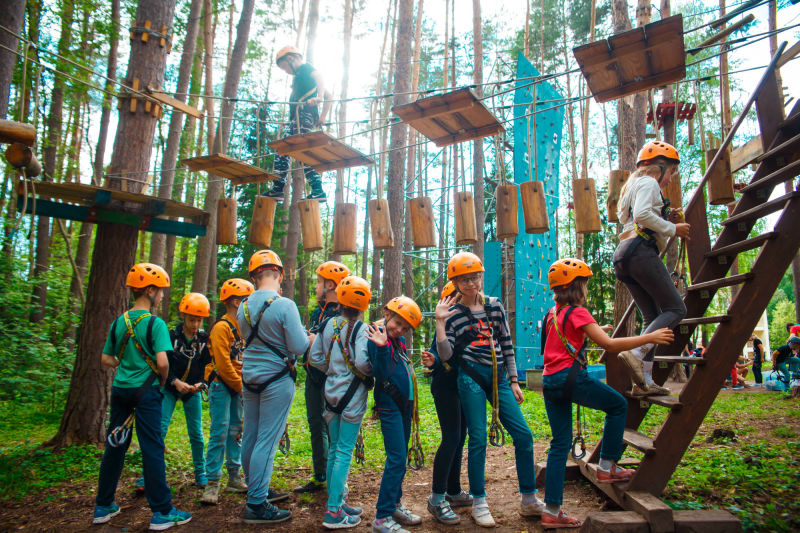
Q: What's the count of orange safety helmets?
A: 12